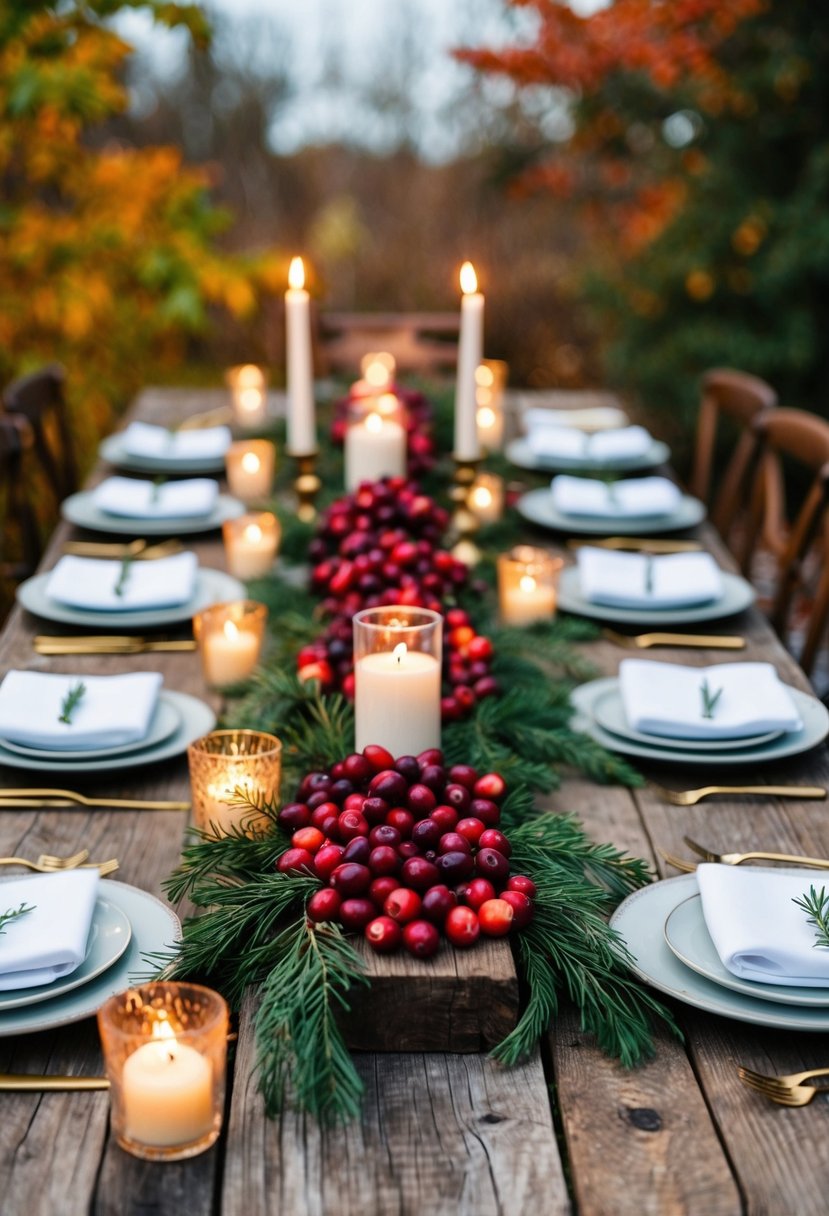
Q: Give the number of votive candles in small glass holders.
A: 9